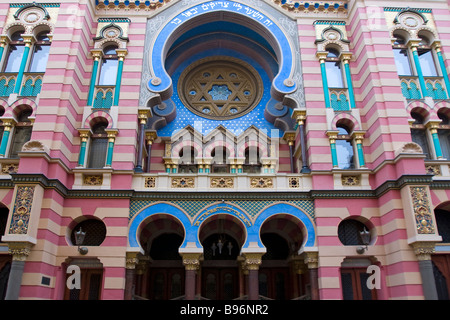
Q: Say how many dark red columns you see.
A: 4